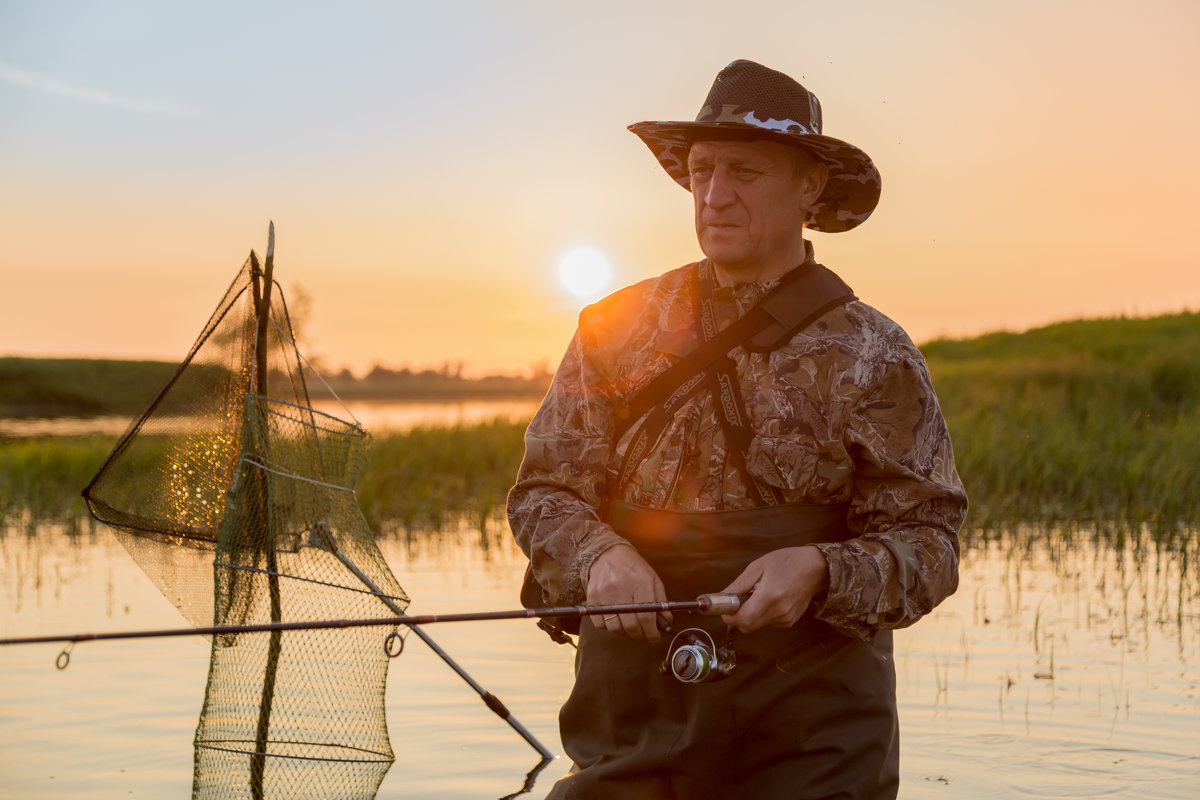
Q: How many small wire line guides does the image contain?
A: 2